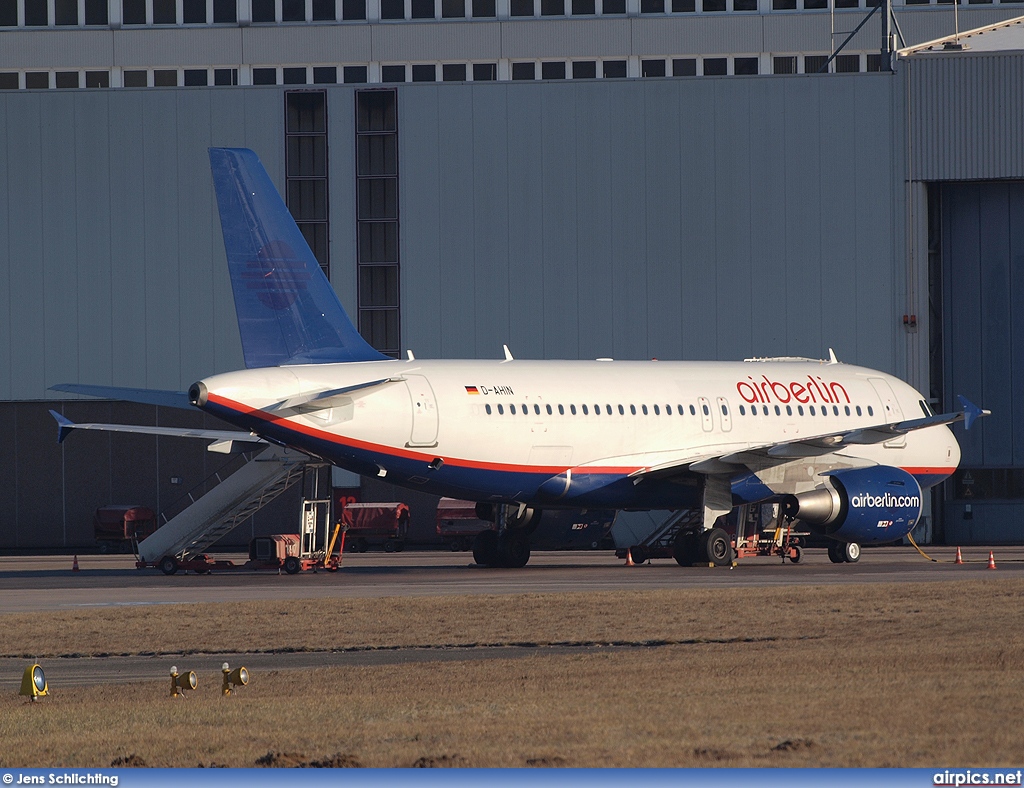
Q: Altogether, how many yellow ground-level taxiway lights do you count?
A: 3